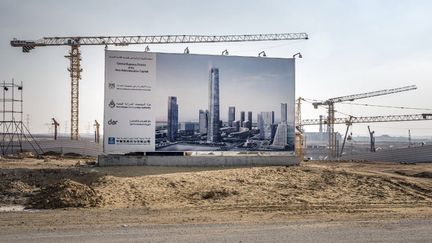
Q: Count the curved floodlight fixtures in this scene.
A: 6